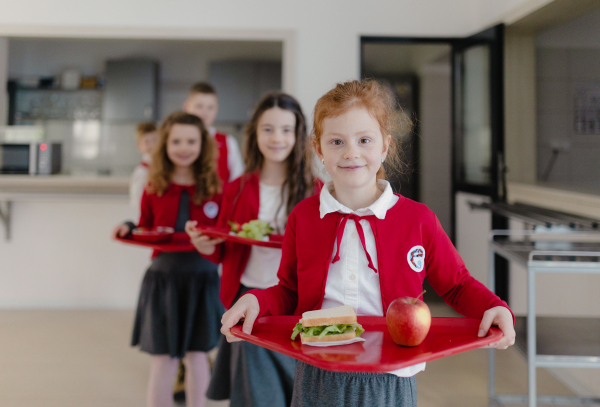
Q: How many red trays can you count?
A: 3